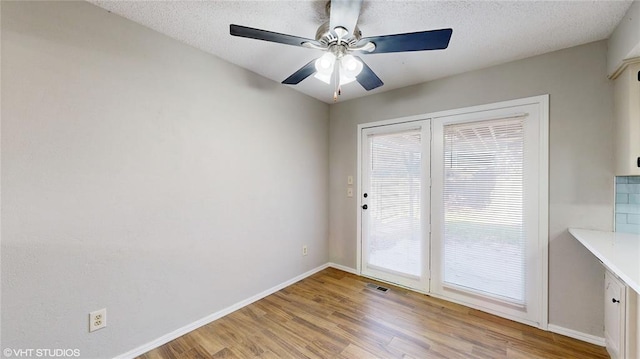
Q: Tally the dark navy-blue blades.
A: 4